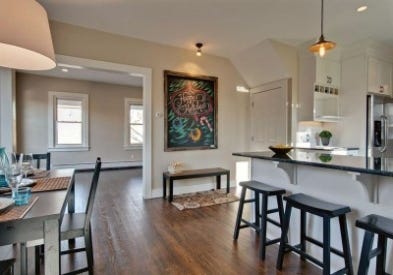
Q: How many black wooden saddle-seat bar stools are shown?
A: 3